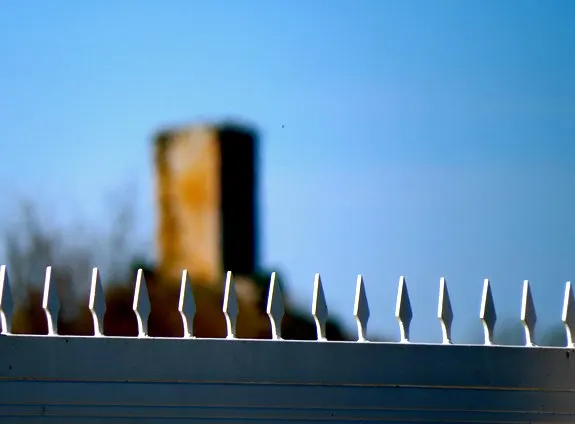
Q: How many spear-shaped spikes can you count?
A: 14